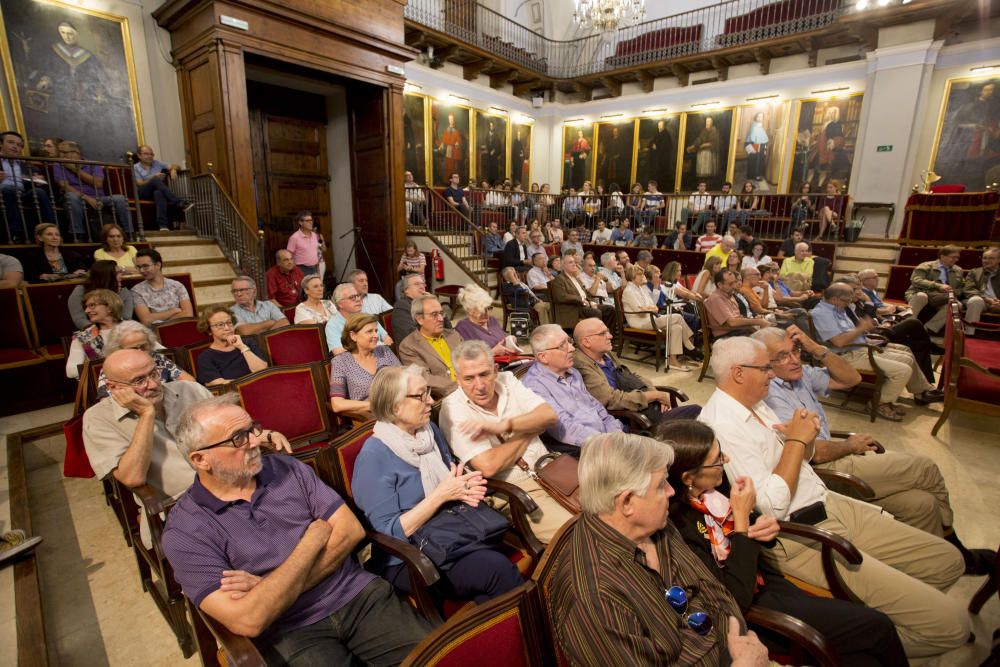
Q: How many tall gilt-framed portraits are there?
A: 12